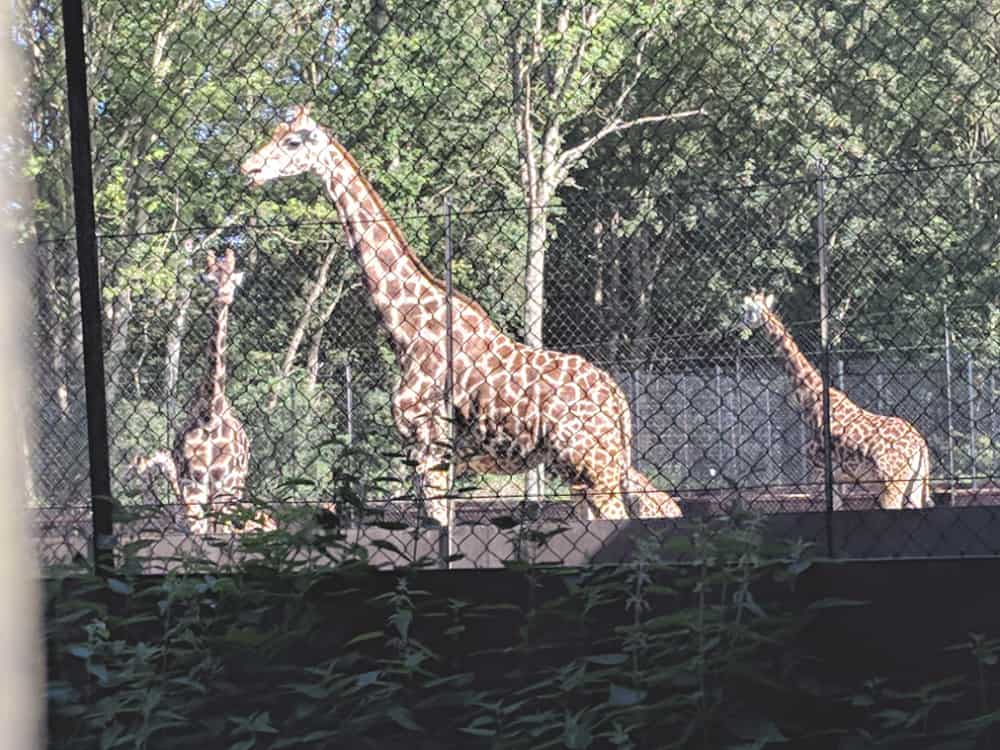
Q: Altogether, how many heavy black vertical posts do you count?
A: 1